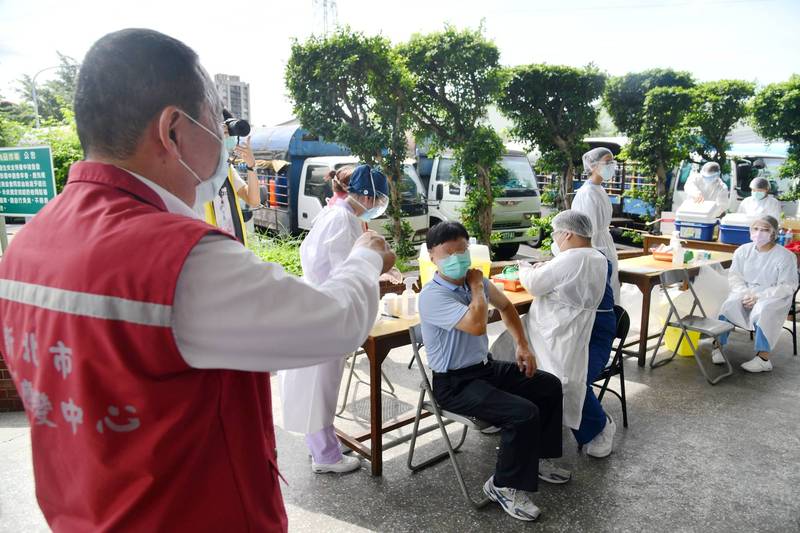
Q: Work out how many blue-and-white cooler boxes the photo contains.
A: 2